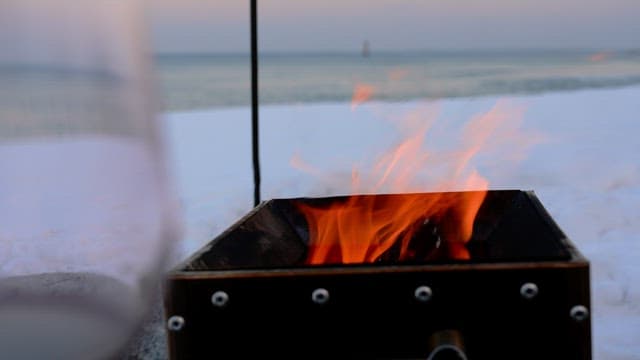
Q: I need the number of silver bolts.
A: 6